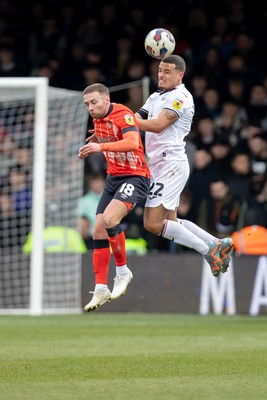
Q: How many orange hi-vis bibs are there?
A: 1